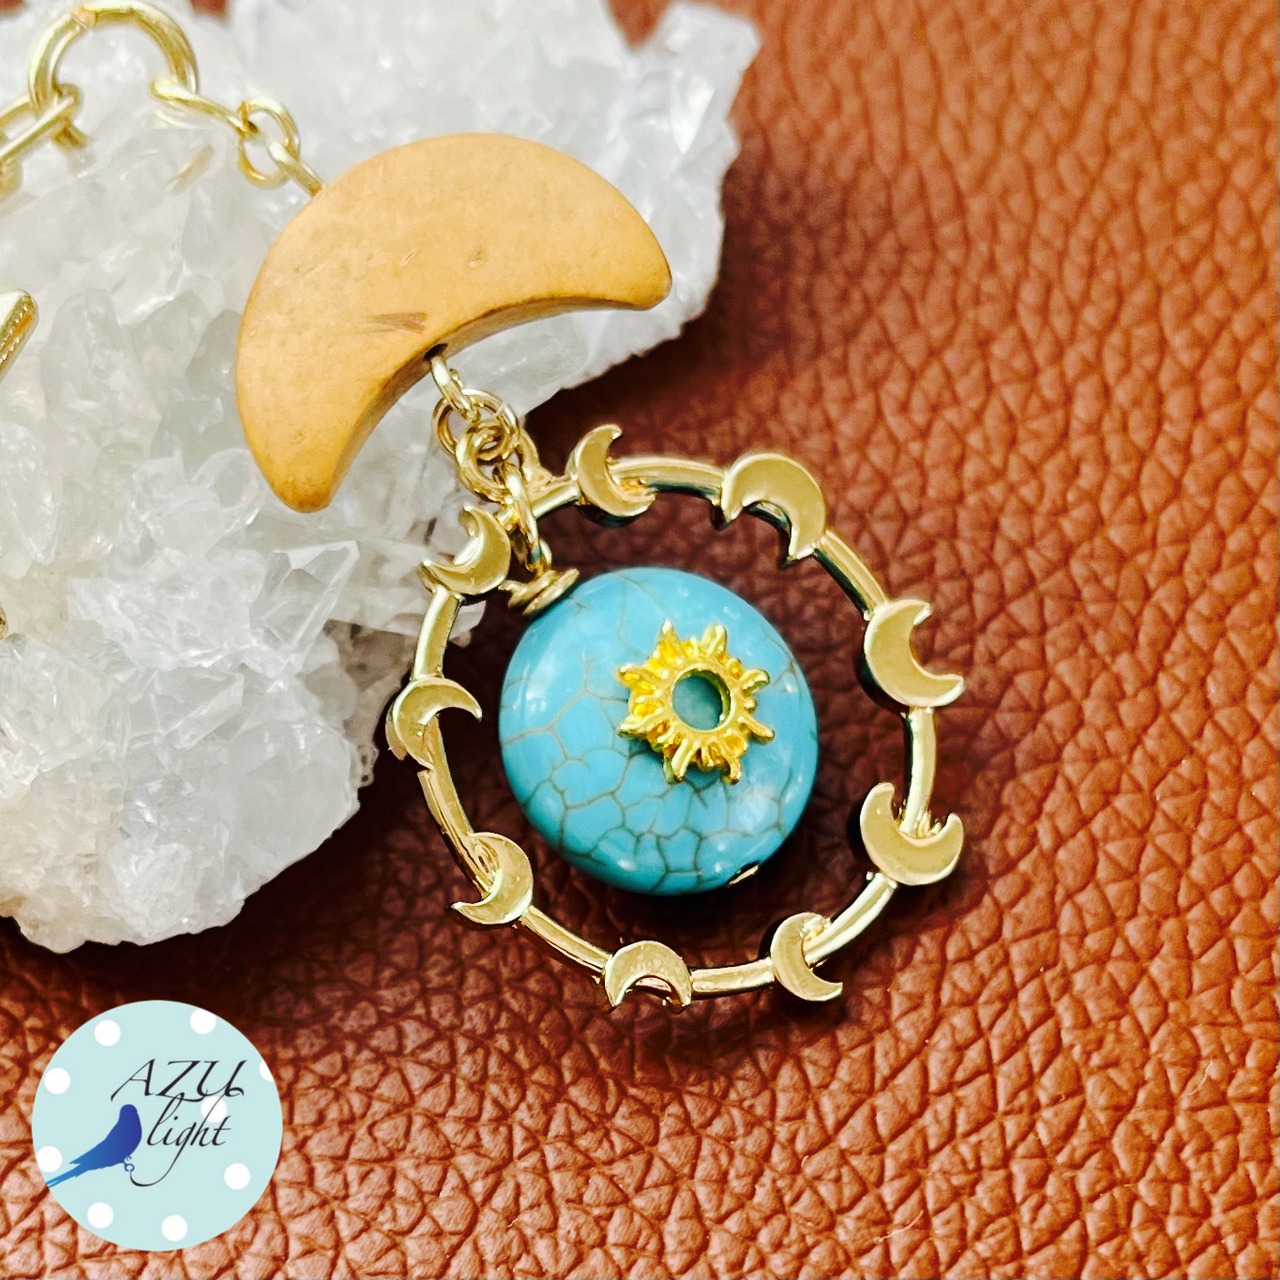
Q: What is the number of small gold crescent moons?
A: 9